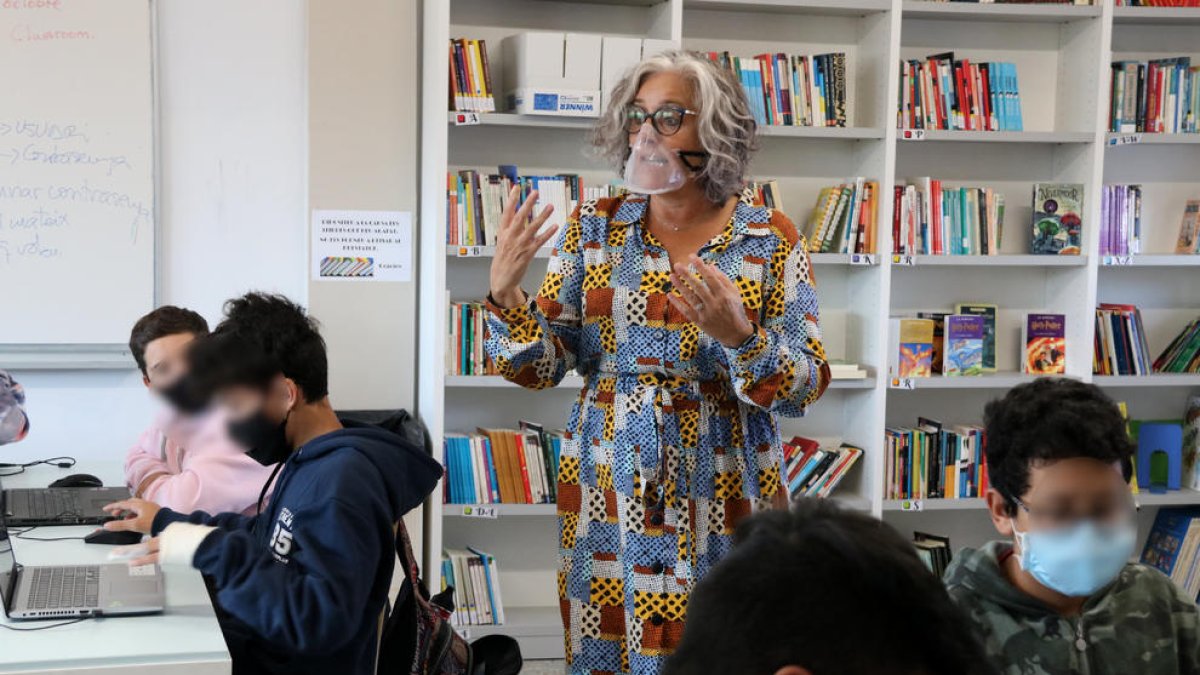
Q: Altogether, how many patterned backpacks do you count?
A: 1